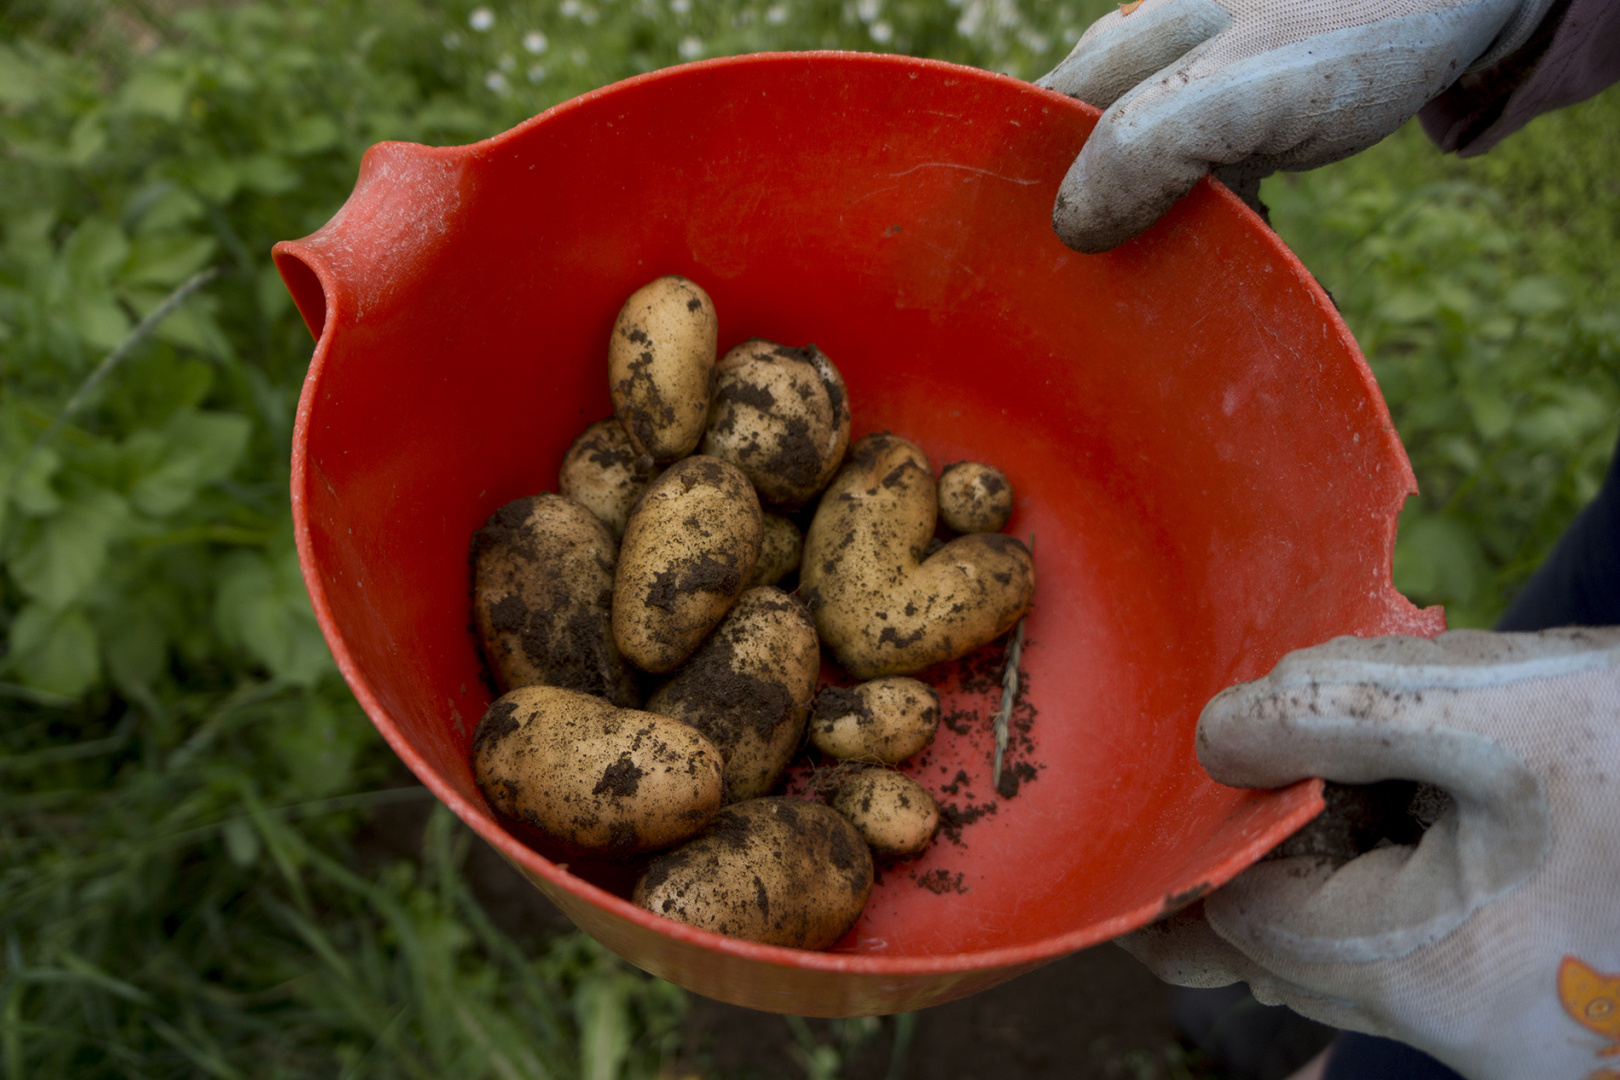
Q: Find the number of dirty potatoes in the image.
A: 13